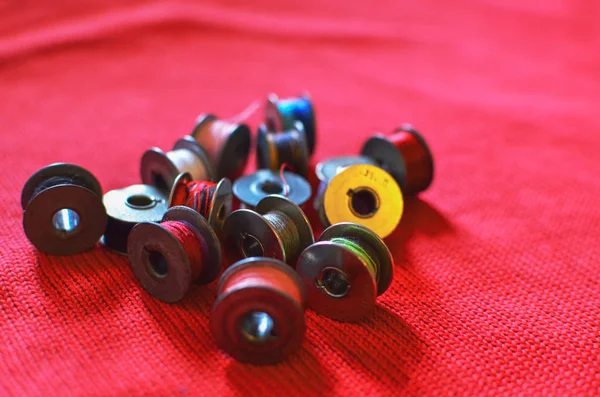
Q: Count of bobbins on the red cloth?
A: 15